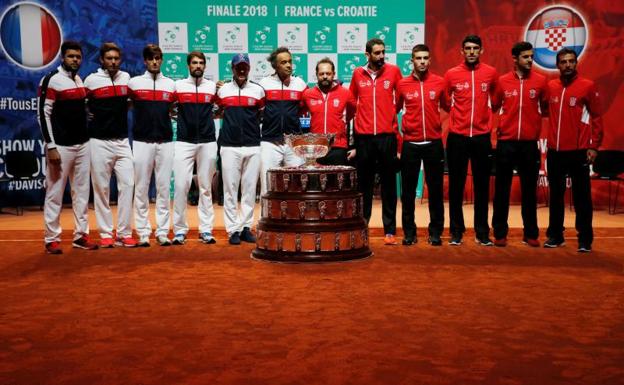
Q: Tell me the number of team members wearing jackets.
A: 12